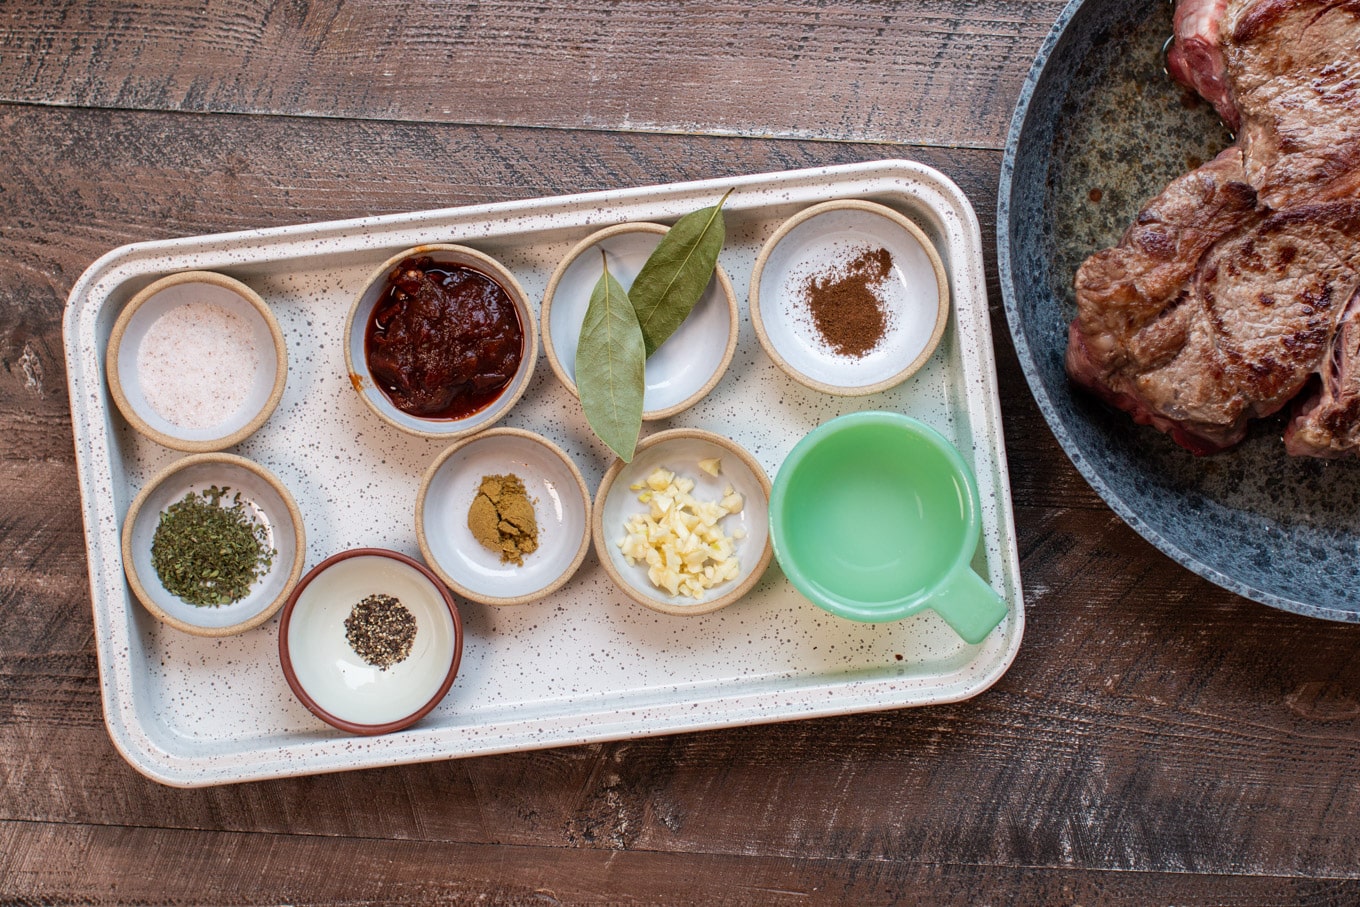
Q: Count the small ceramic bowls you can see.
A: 8